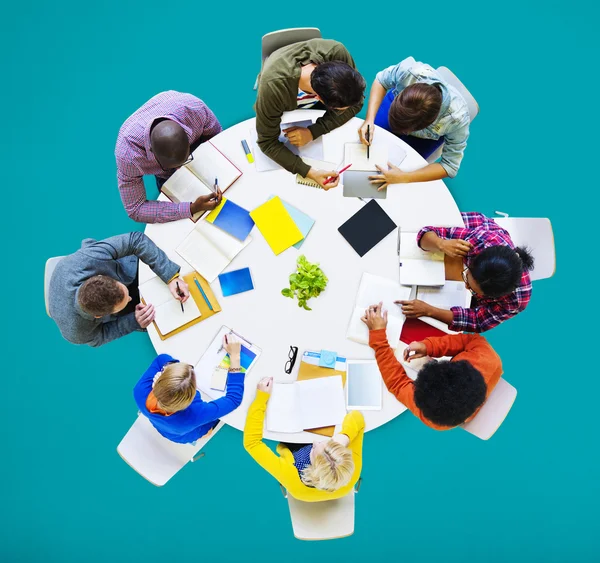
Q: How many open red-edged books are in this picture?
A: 1